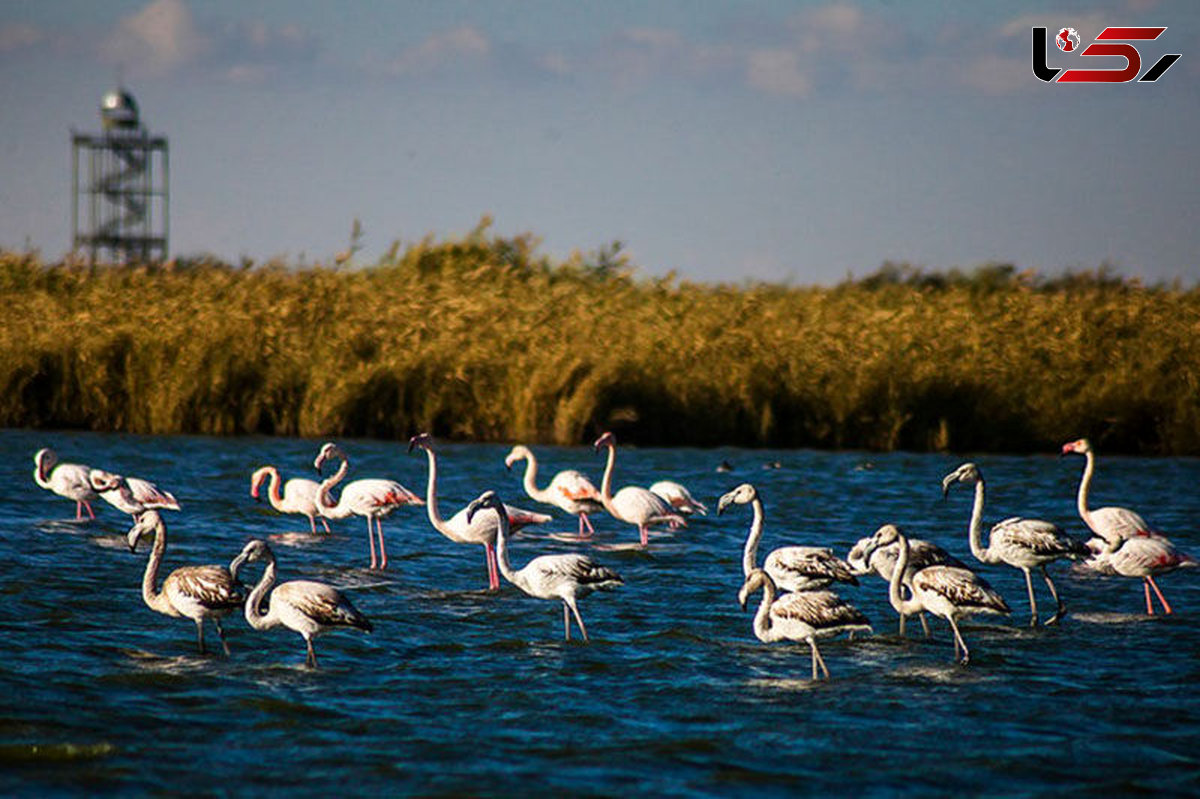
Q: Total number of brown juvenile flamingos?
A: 8